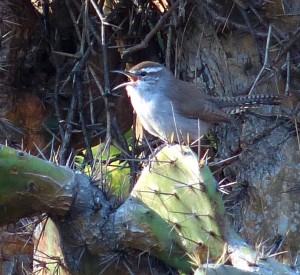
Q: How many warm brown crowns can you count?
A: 1